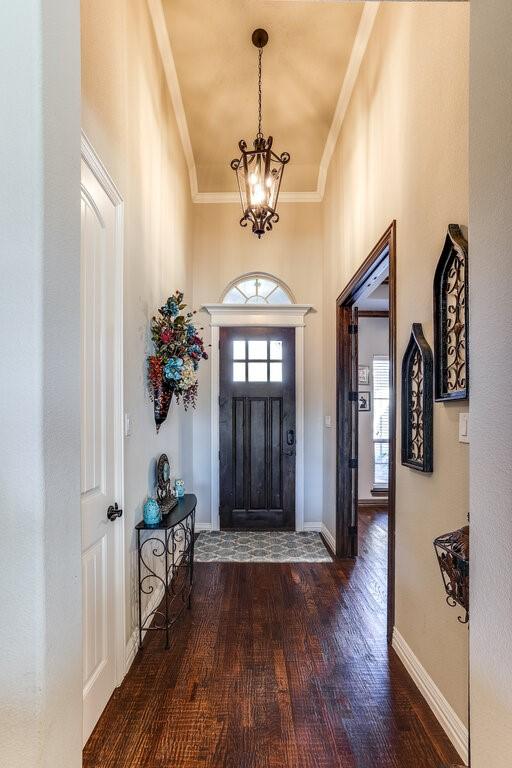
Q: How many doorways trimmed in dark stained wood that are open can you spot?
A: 1